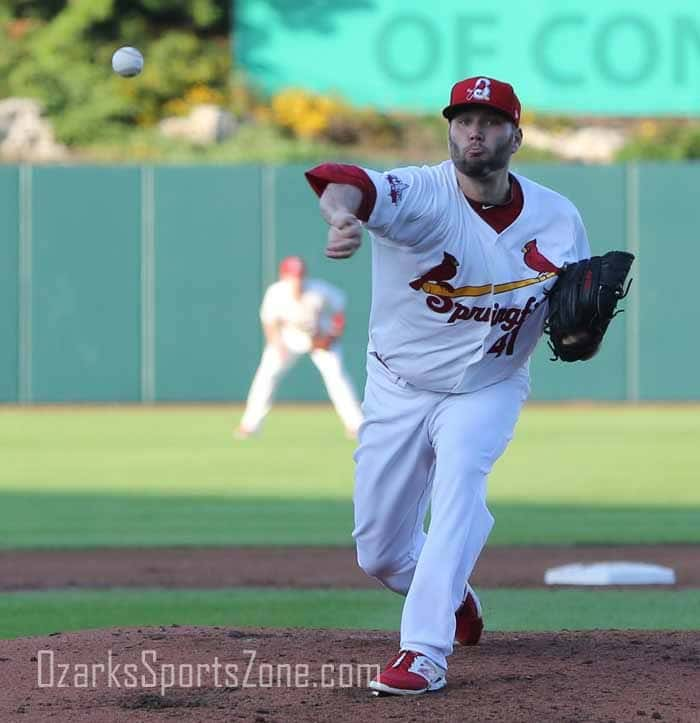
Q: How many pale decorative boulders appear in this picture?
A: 3